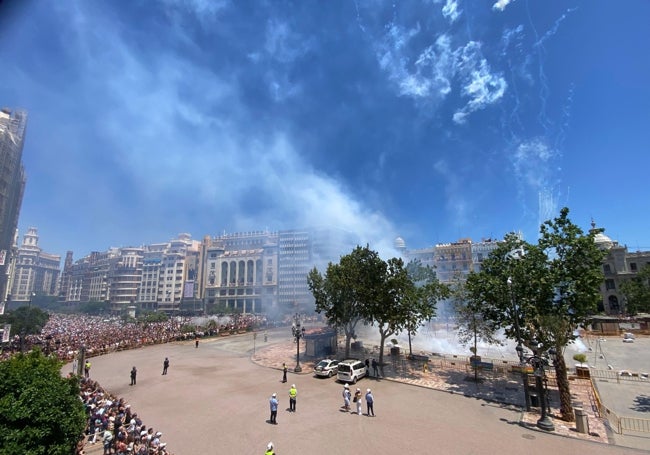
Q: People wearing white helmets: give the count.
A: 6